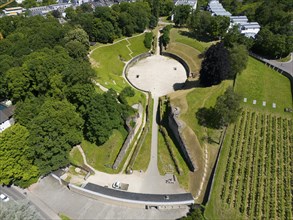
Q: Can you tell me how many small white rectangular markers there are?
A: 4